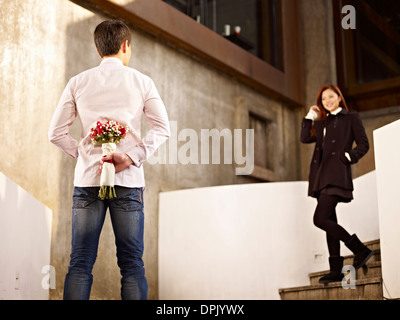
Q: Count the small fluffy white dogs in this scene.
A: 0